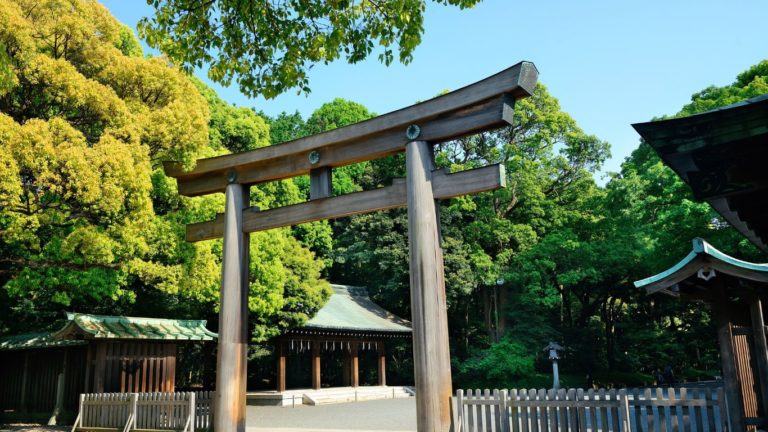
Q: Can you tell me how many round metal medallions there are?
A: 3